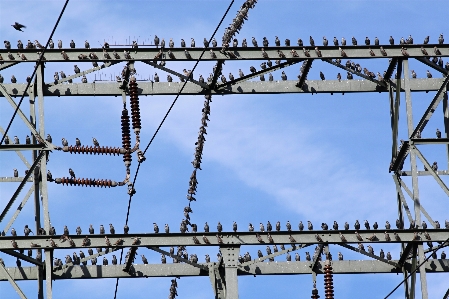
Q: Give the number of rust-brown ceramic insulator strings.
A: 6